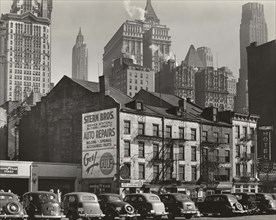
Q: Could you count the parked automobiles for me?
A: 9